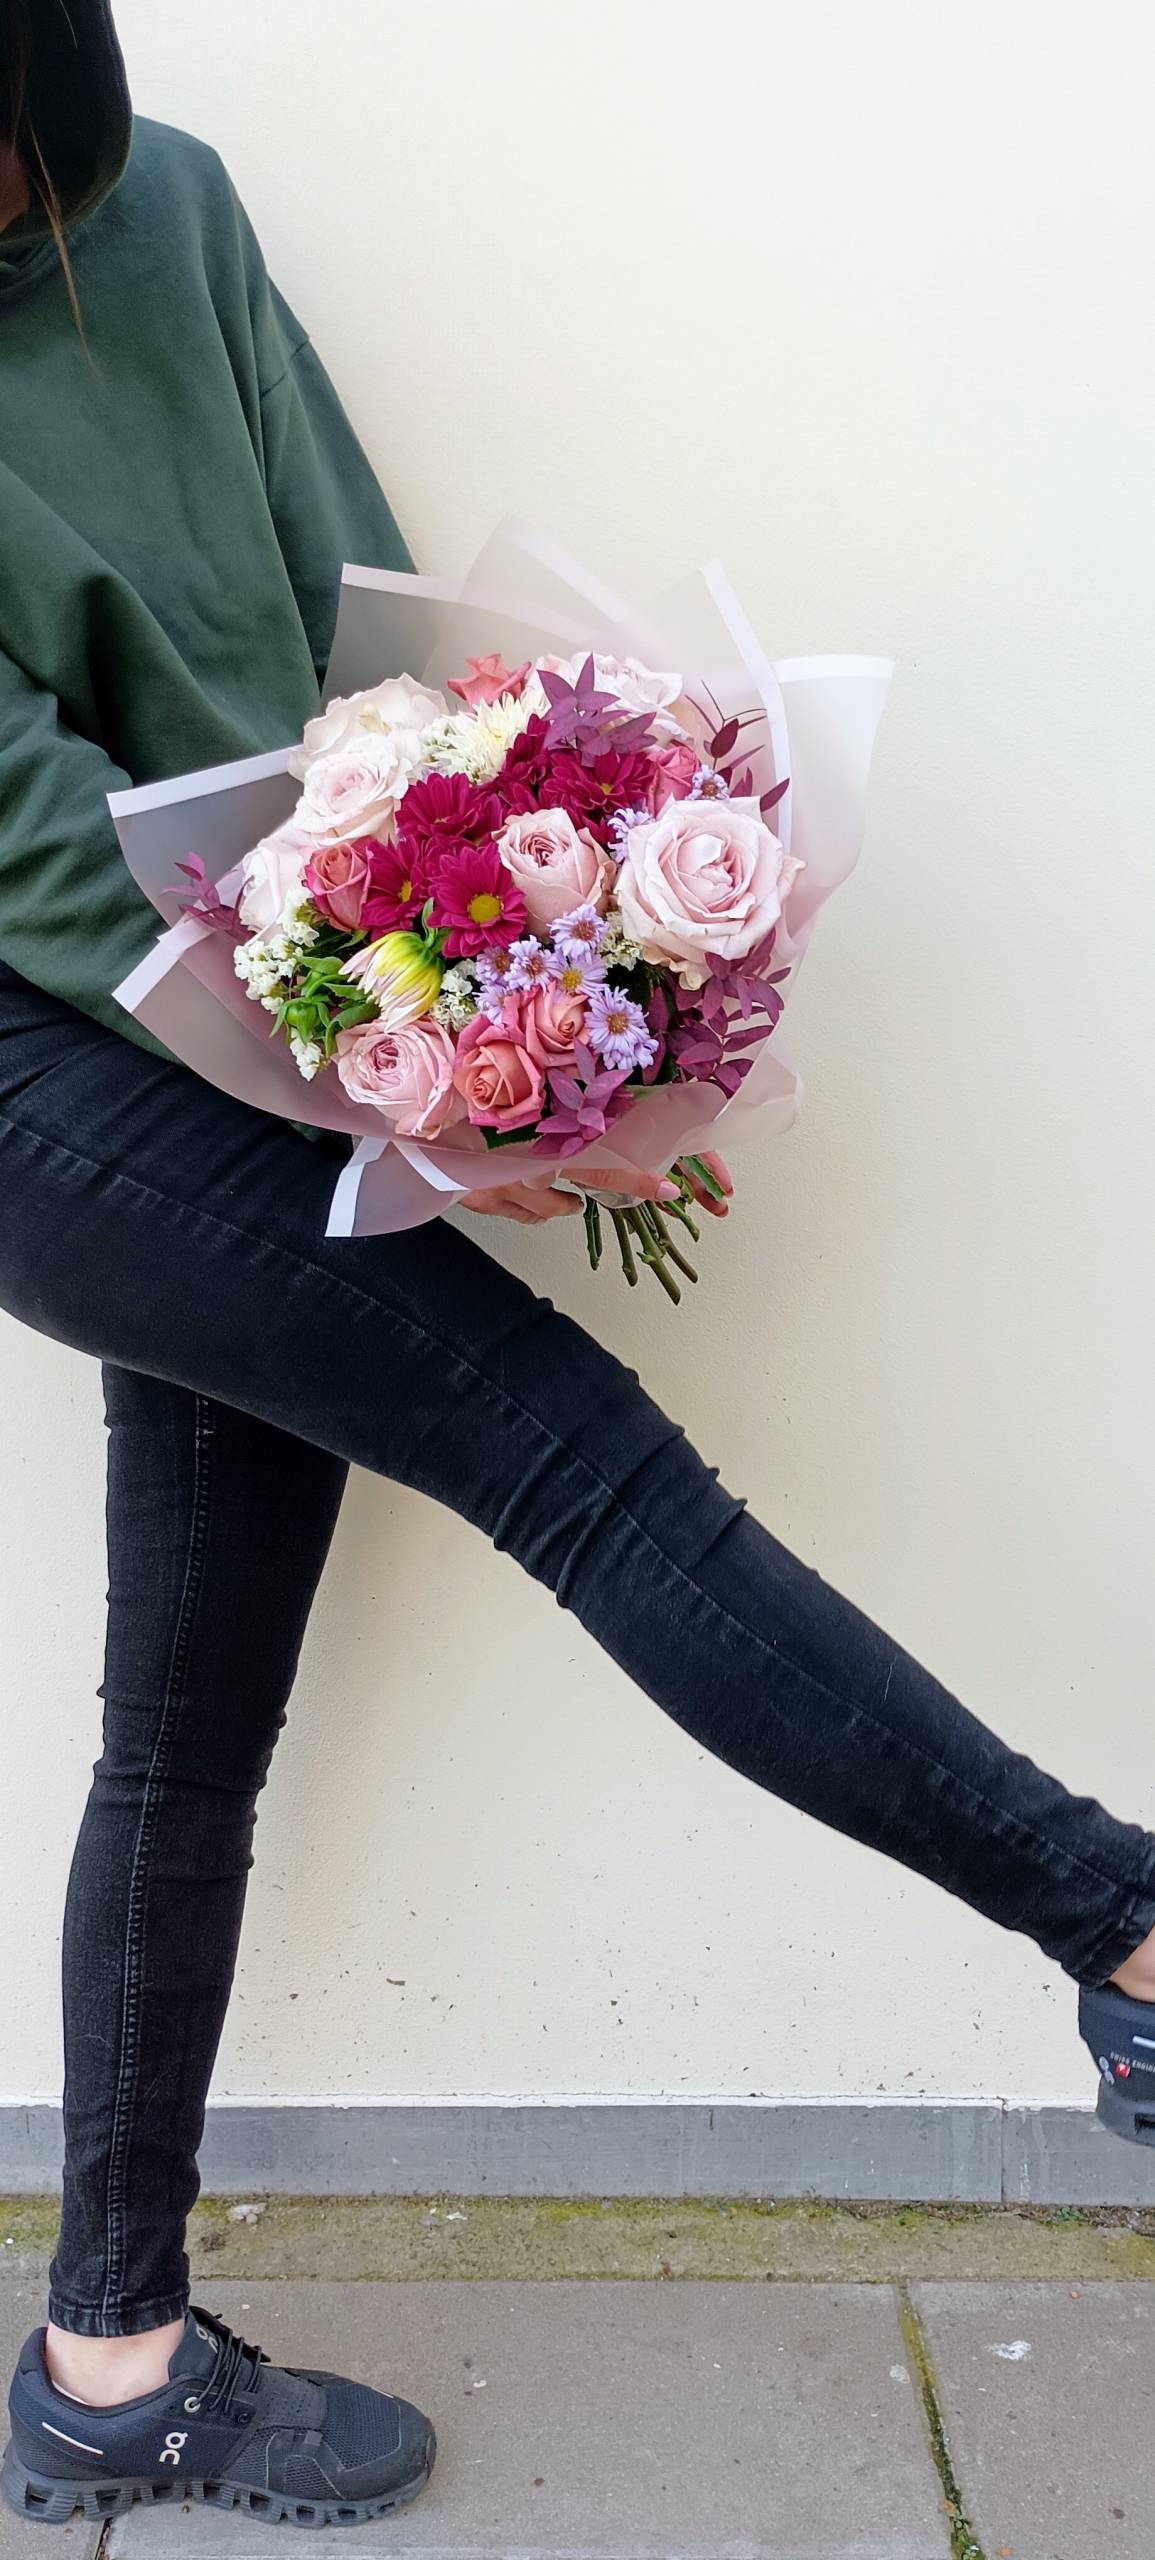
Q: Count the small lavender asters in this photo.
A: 8